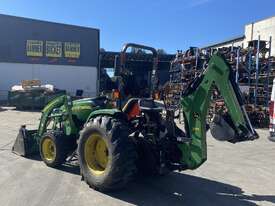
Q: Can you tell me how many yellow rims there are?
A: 2